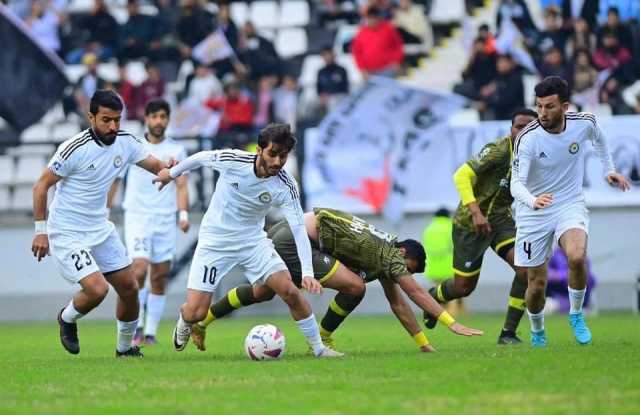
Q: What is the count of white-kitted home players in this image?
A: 4